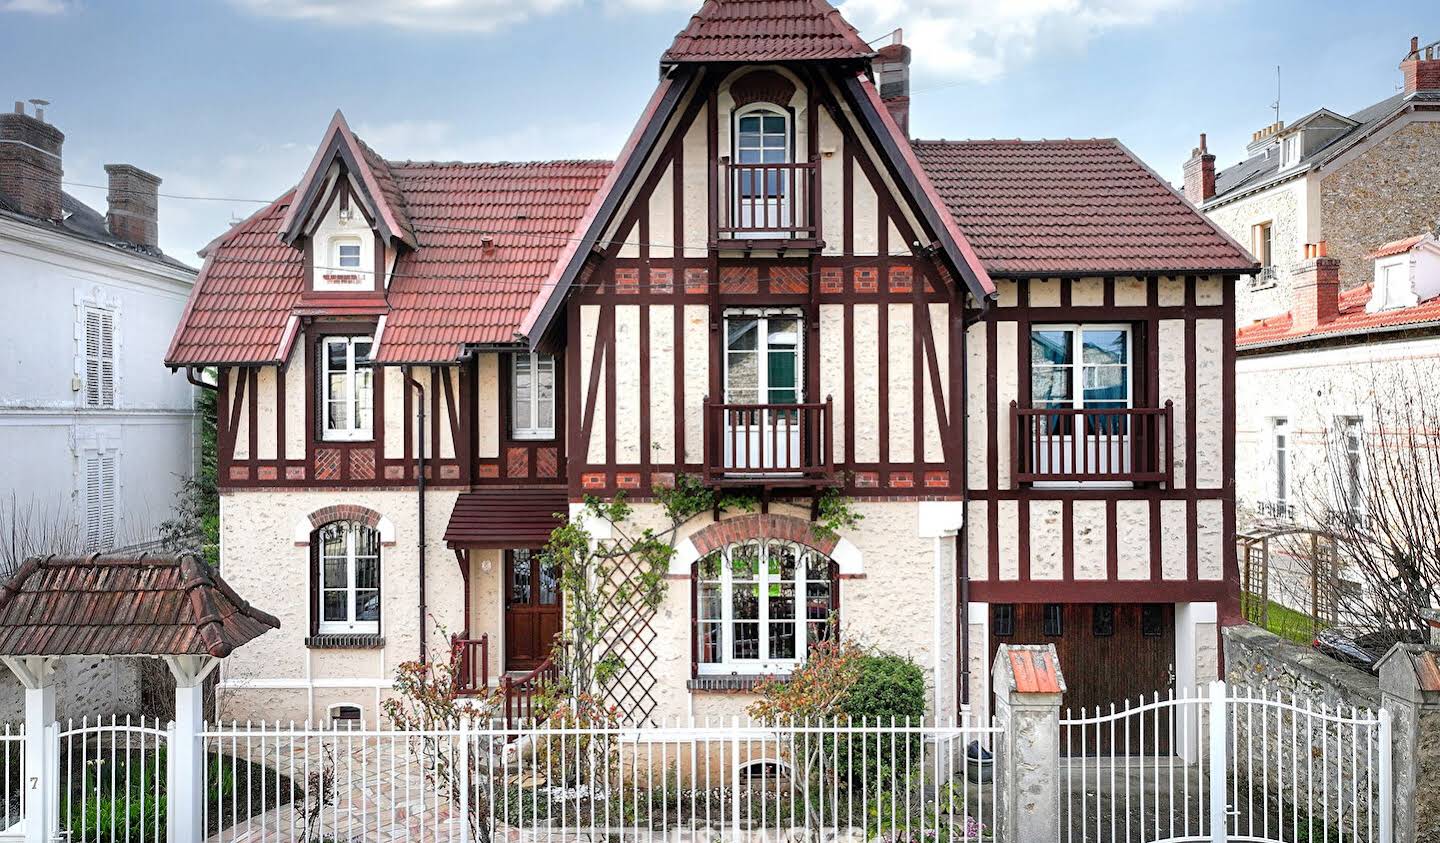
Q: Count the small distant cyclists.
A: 0